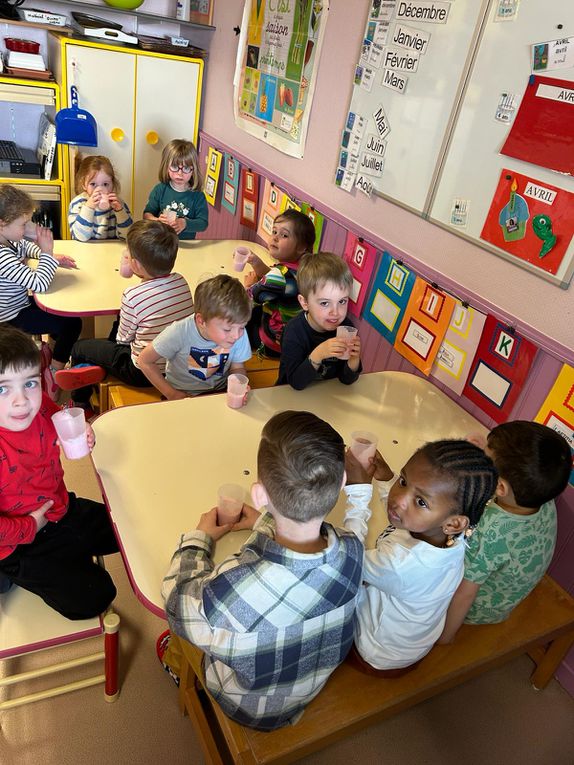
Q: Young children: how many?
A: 11